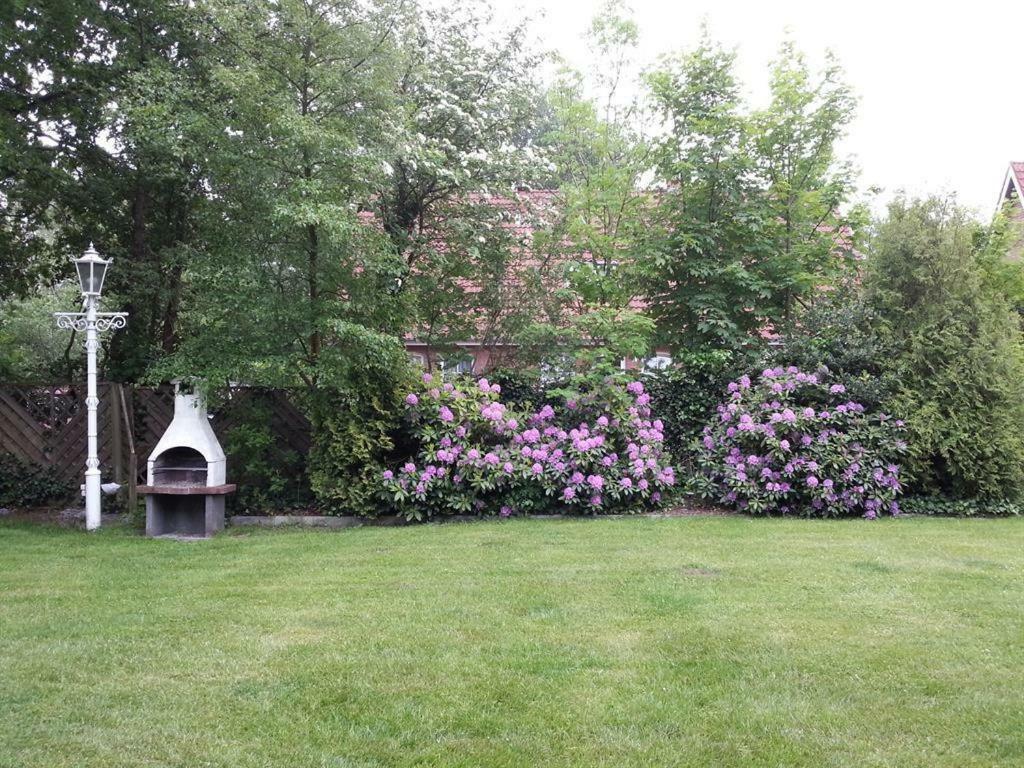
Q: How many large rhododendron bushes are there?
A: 2